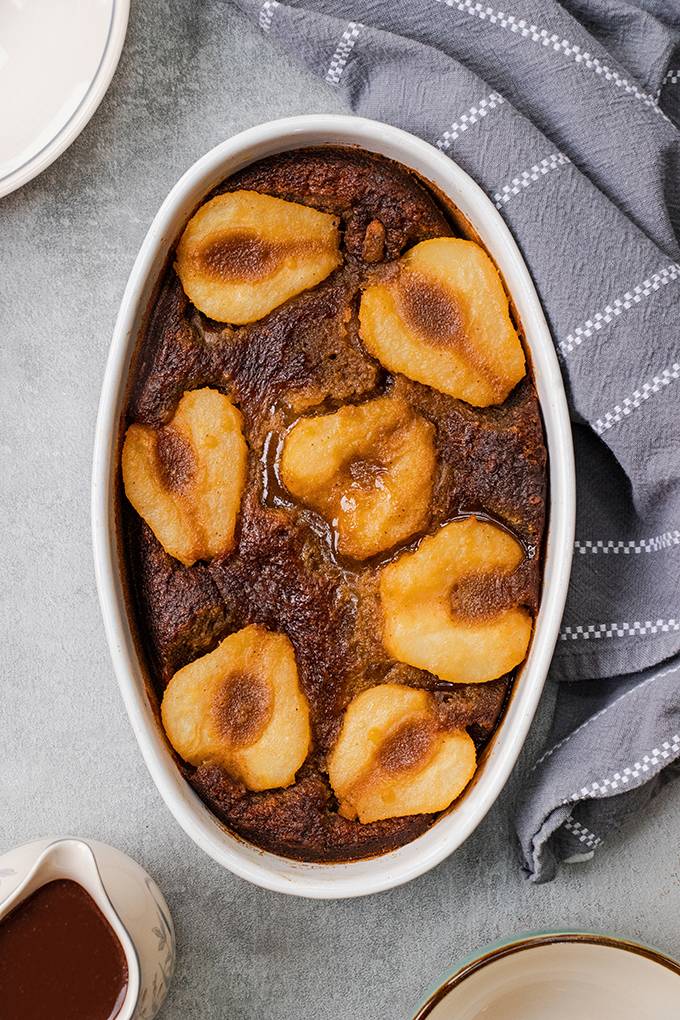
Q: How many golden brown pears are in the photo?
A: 7